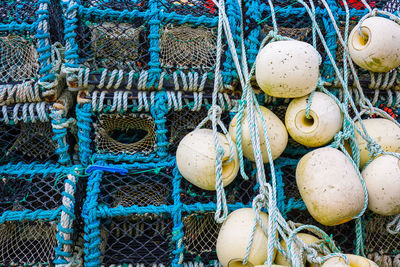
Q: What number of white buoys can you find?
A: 11